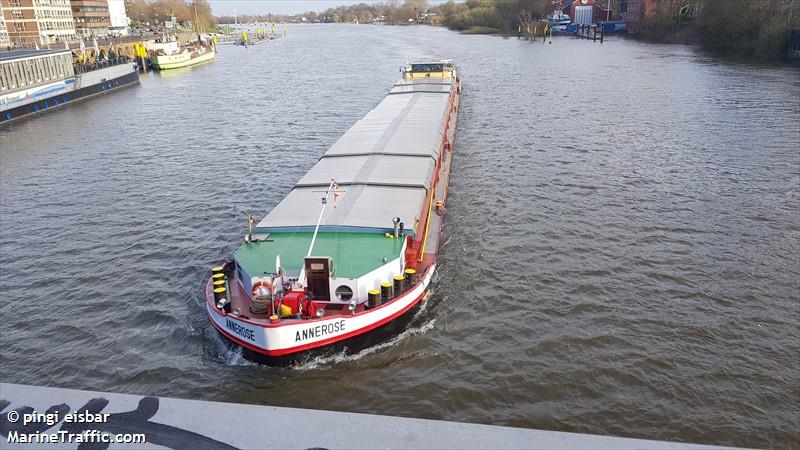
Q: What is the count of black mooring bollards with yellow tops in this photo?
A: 8